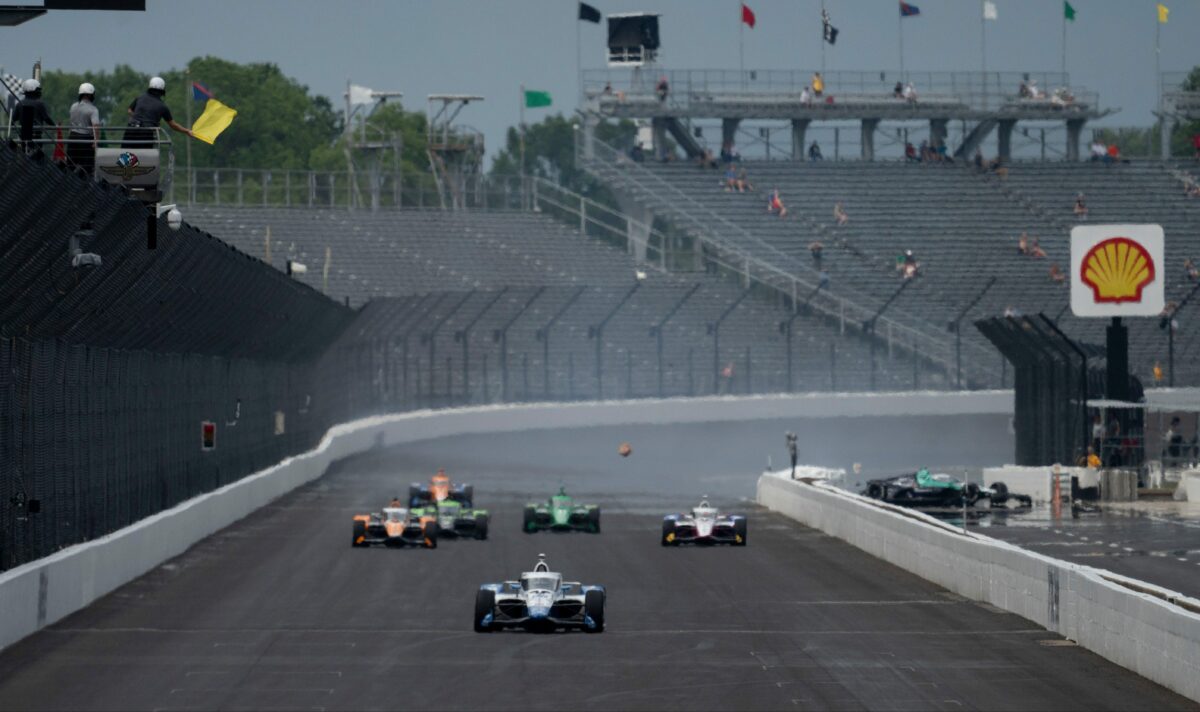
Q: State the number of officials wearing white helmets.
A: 3